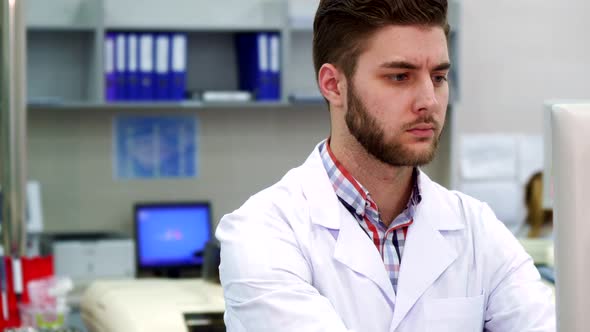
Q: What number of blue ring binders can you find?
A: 8